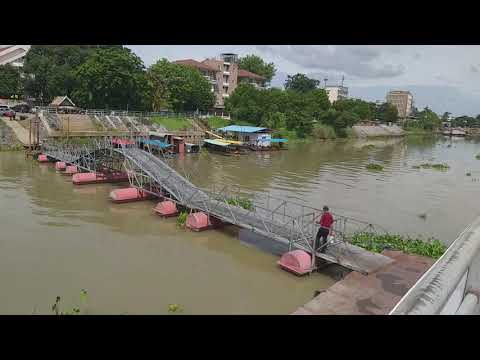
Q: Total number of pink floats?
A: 8